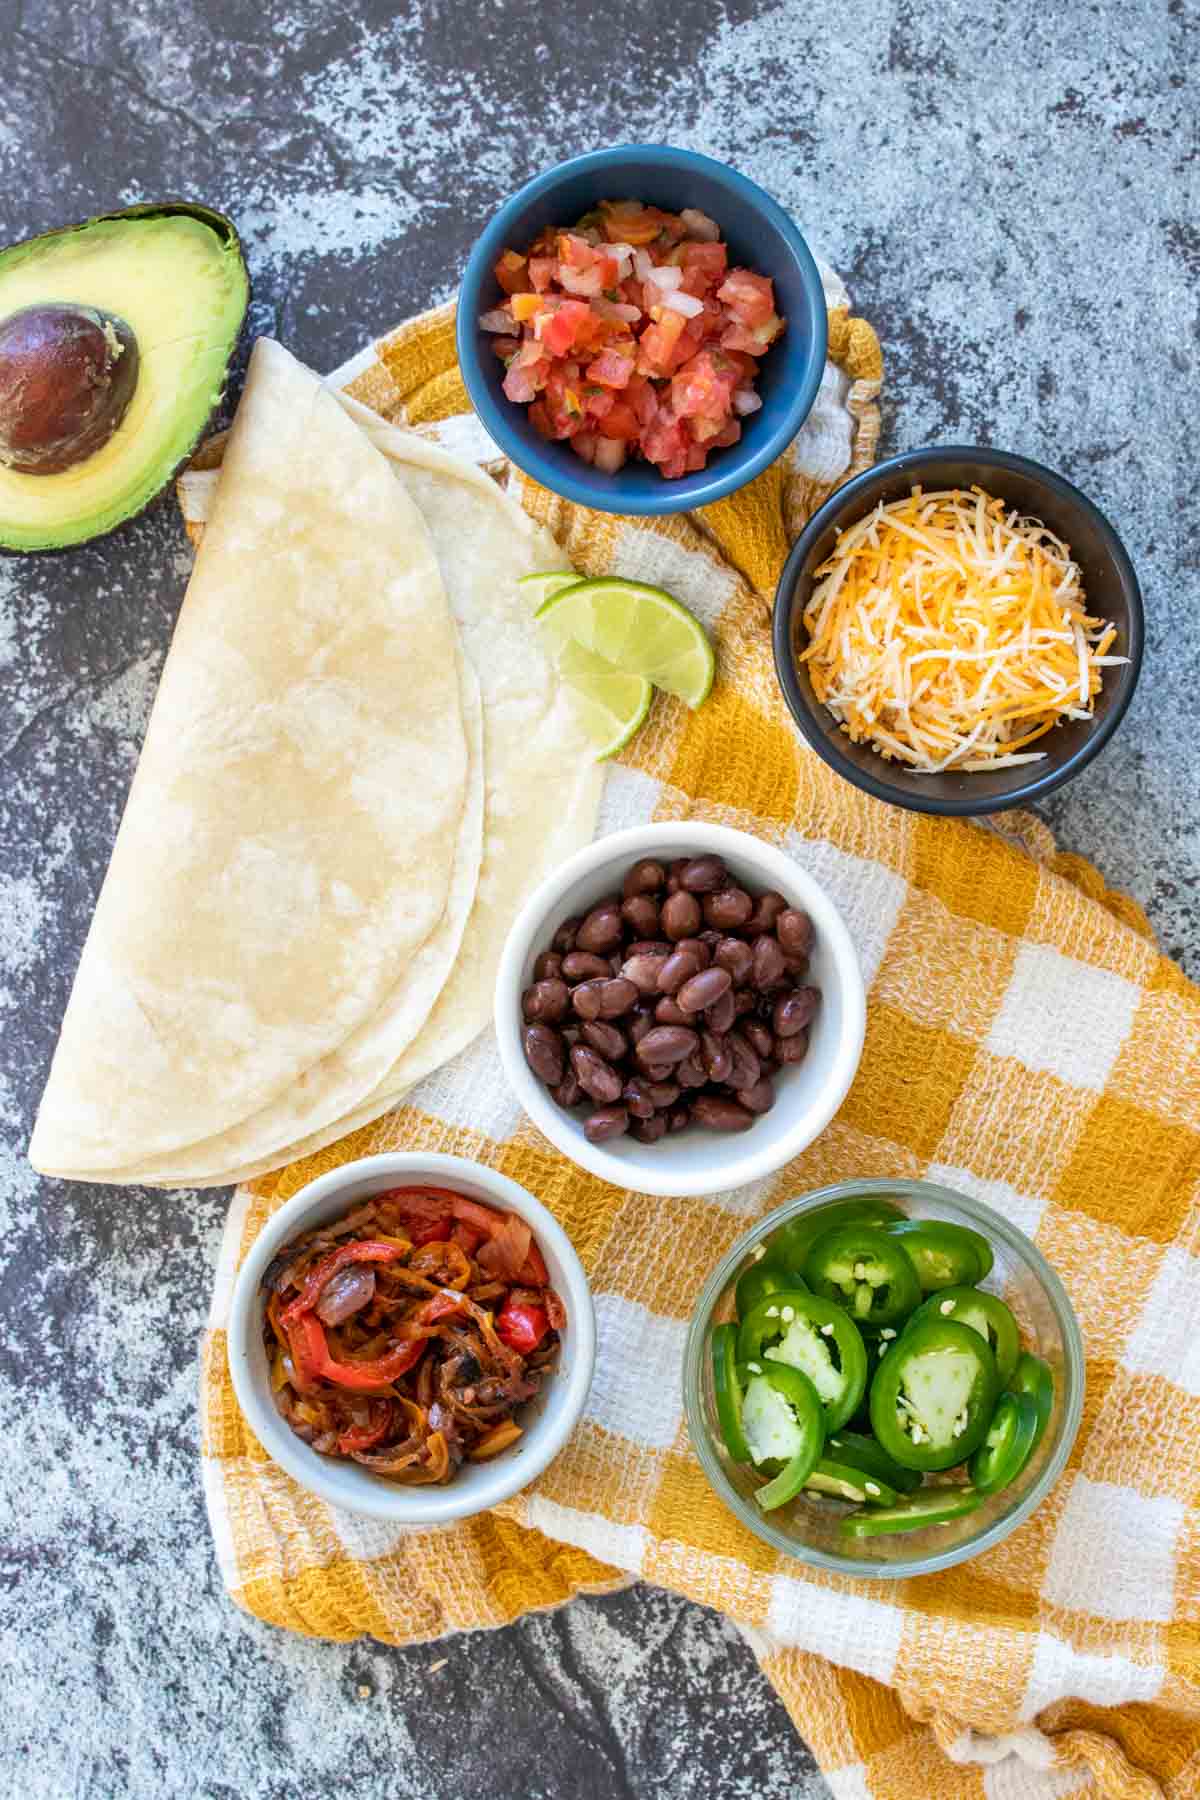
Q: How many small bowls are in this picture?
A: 5